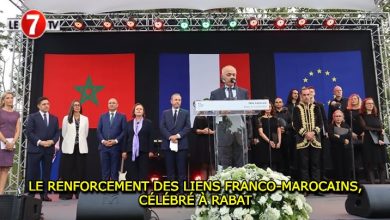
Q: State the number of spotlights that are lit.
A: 11